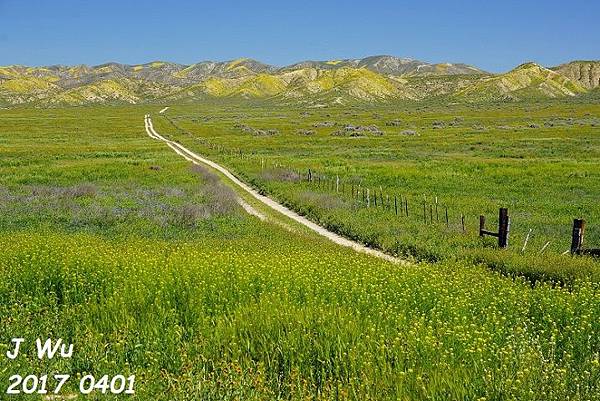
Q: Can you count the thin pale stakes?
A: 3